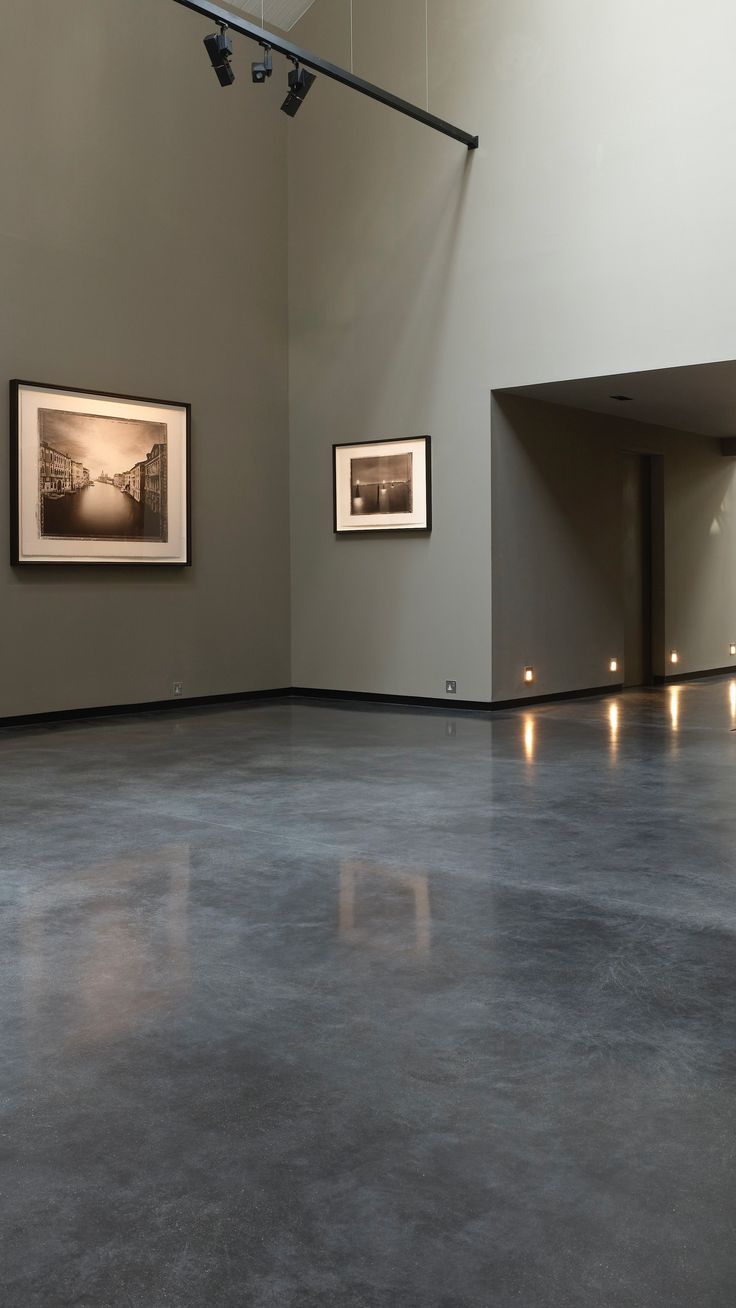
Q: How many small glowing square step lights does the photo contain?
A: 4